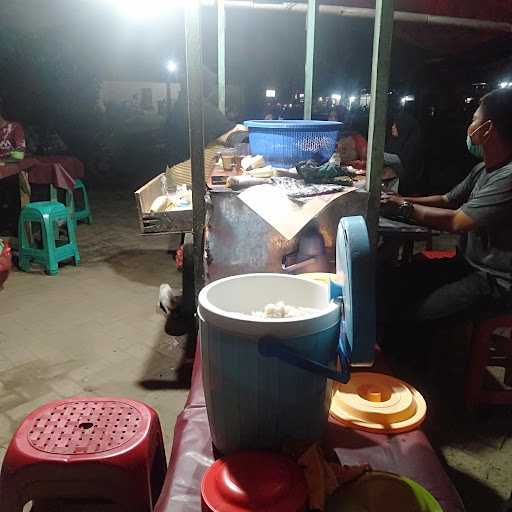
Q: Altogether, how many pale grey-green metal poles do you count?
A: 4